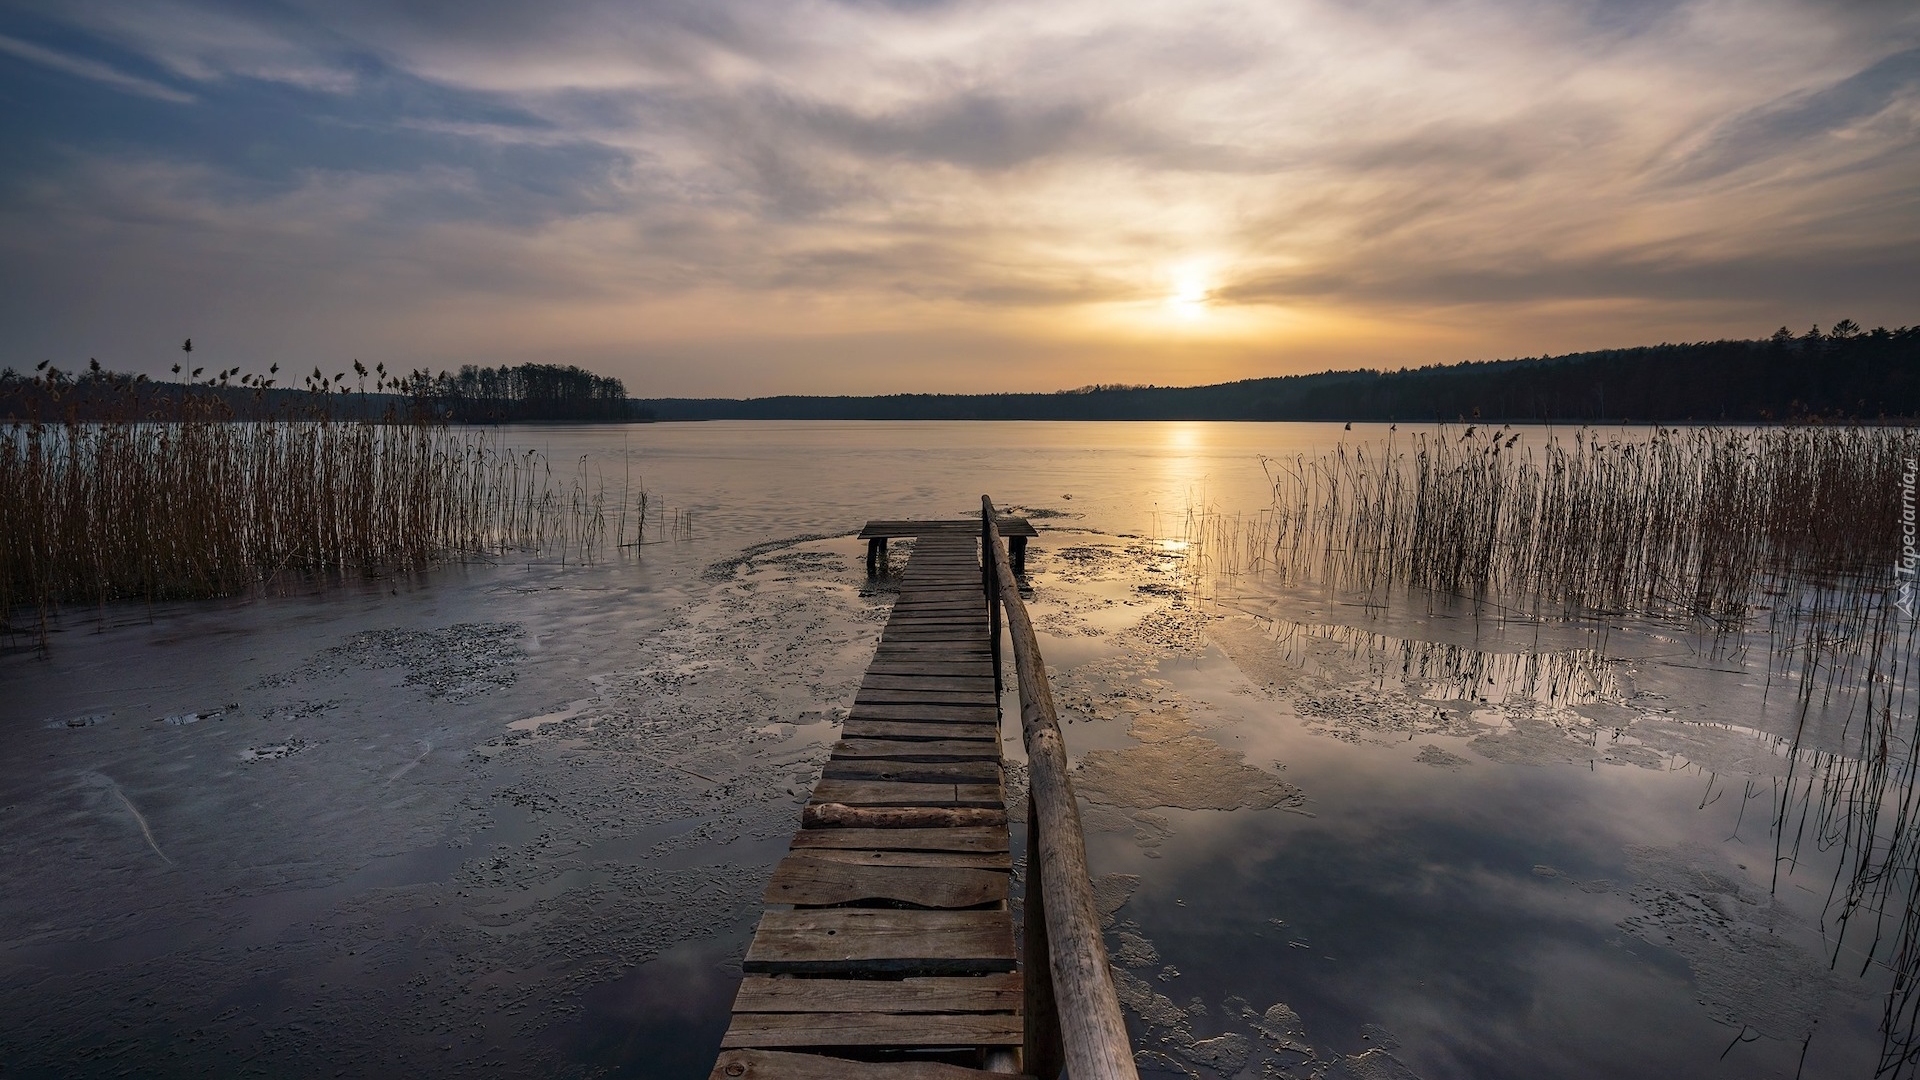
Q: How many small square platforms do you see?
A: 1